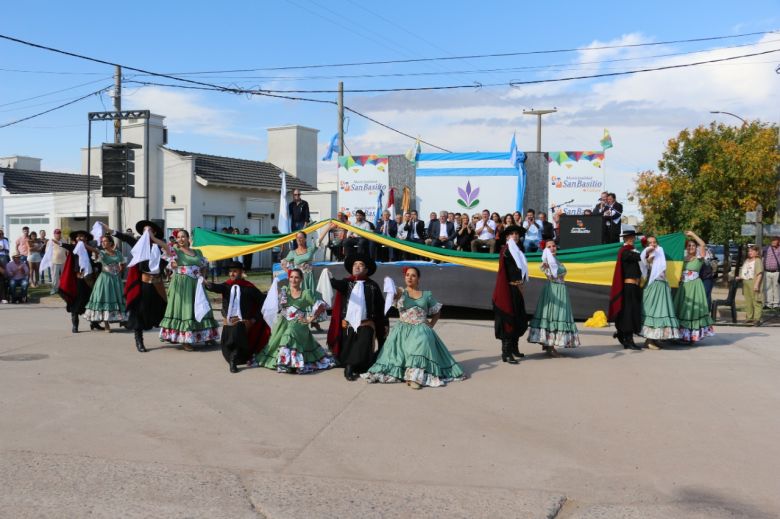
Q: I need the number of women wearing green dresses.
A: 8